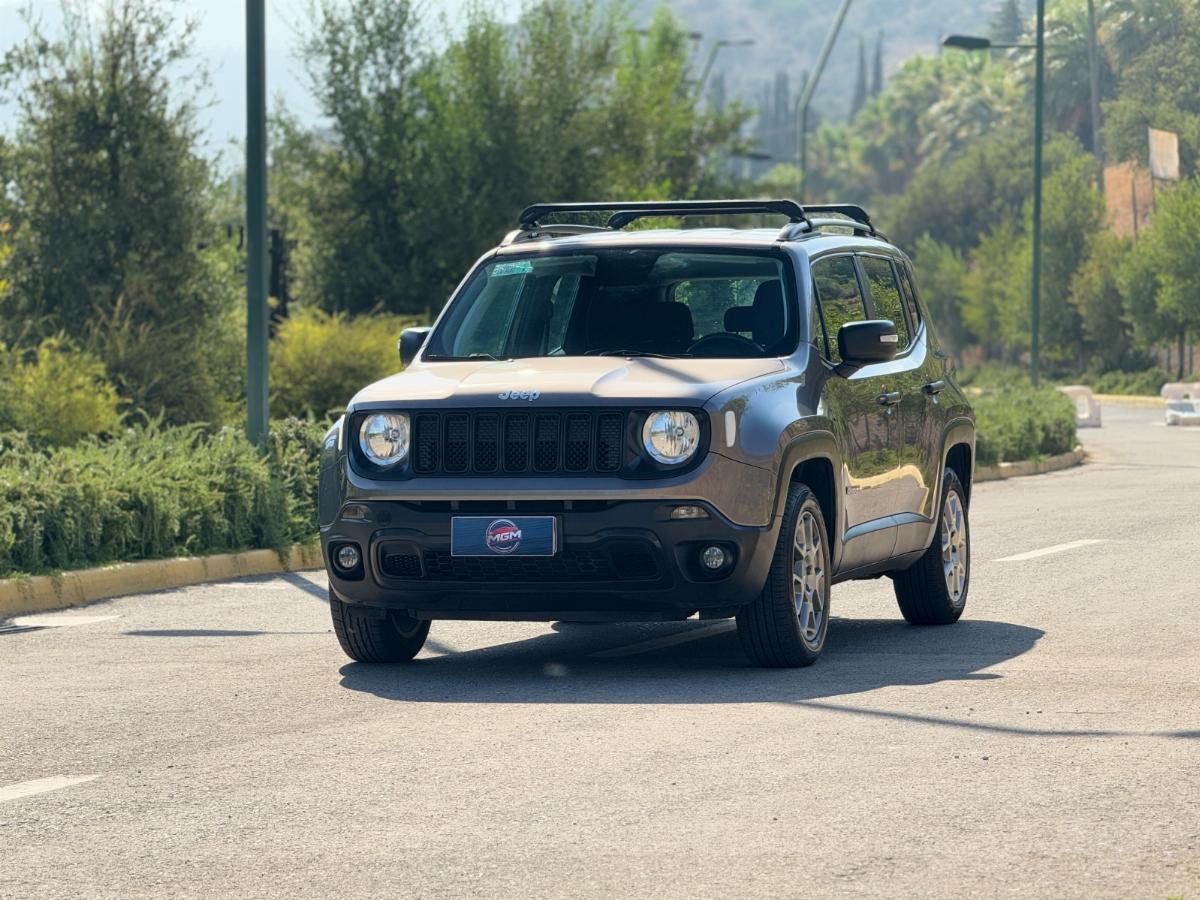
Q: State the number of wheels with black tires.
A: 3